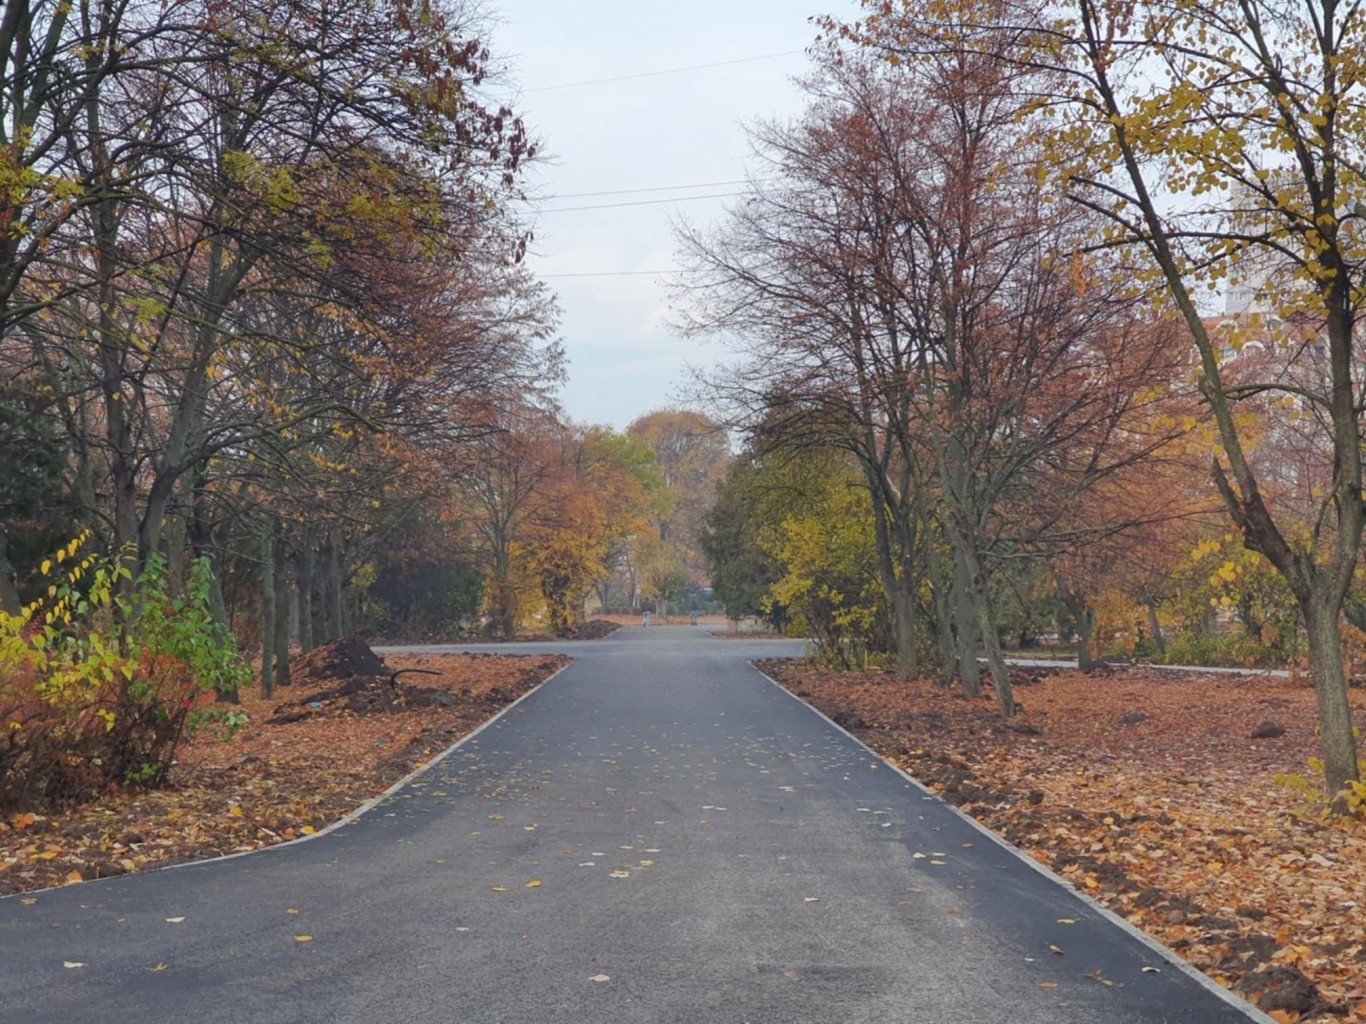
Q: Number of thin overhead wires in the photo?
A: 4